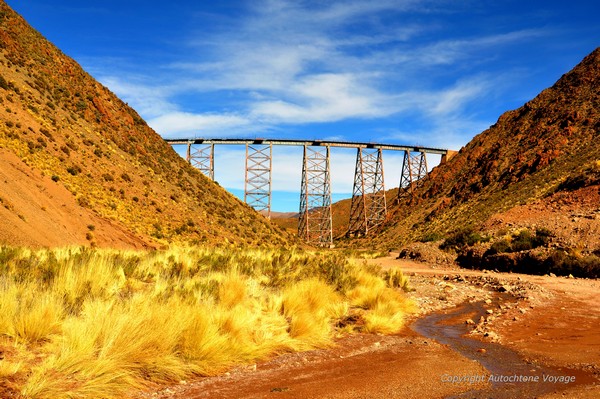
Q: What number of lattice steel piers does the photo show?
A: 5